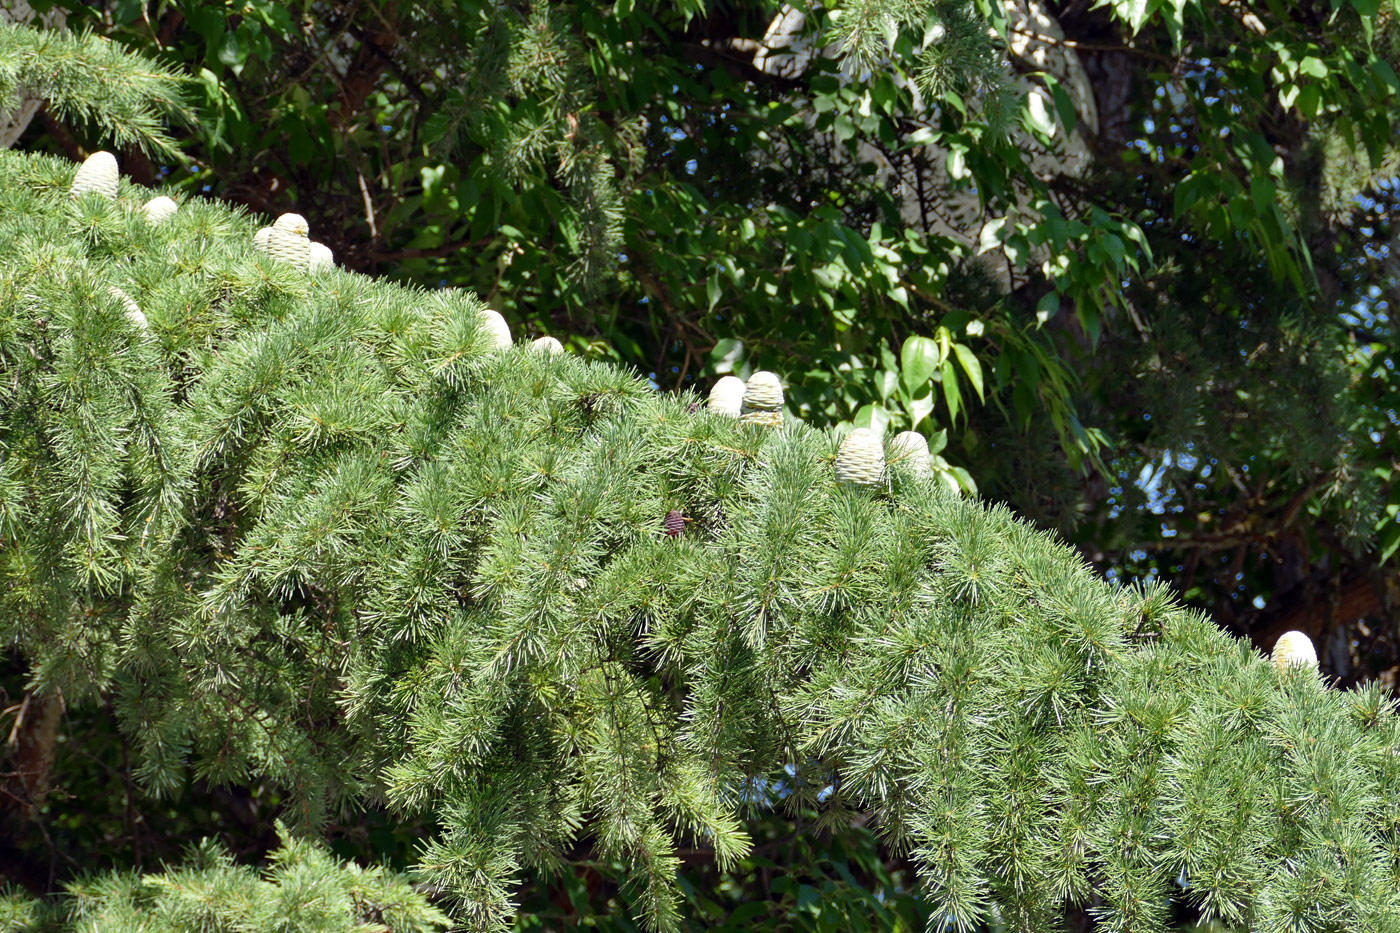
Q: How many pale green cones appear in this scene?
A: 13